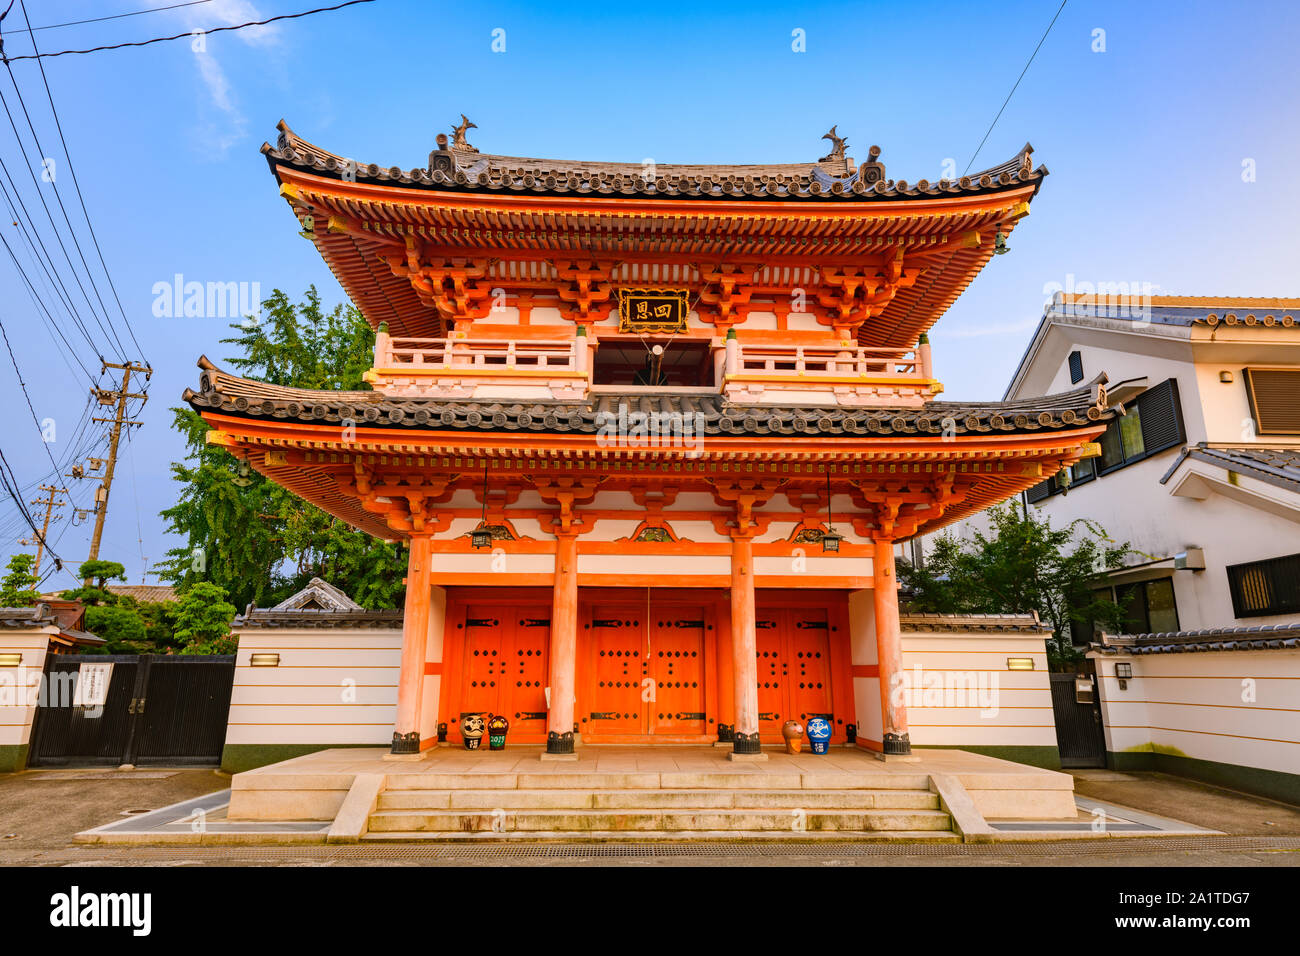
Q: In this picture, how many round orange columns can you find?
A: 4